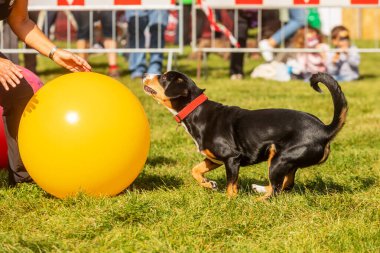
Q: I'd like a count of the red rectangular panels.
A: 5